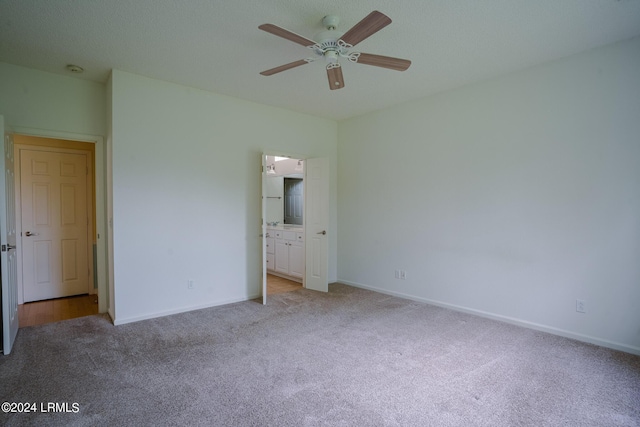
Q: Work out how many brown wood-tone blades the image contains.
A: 5